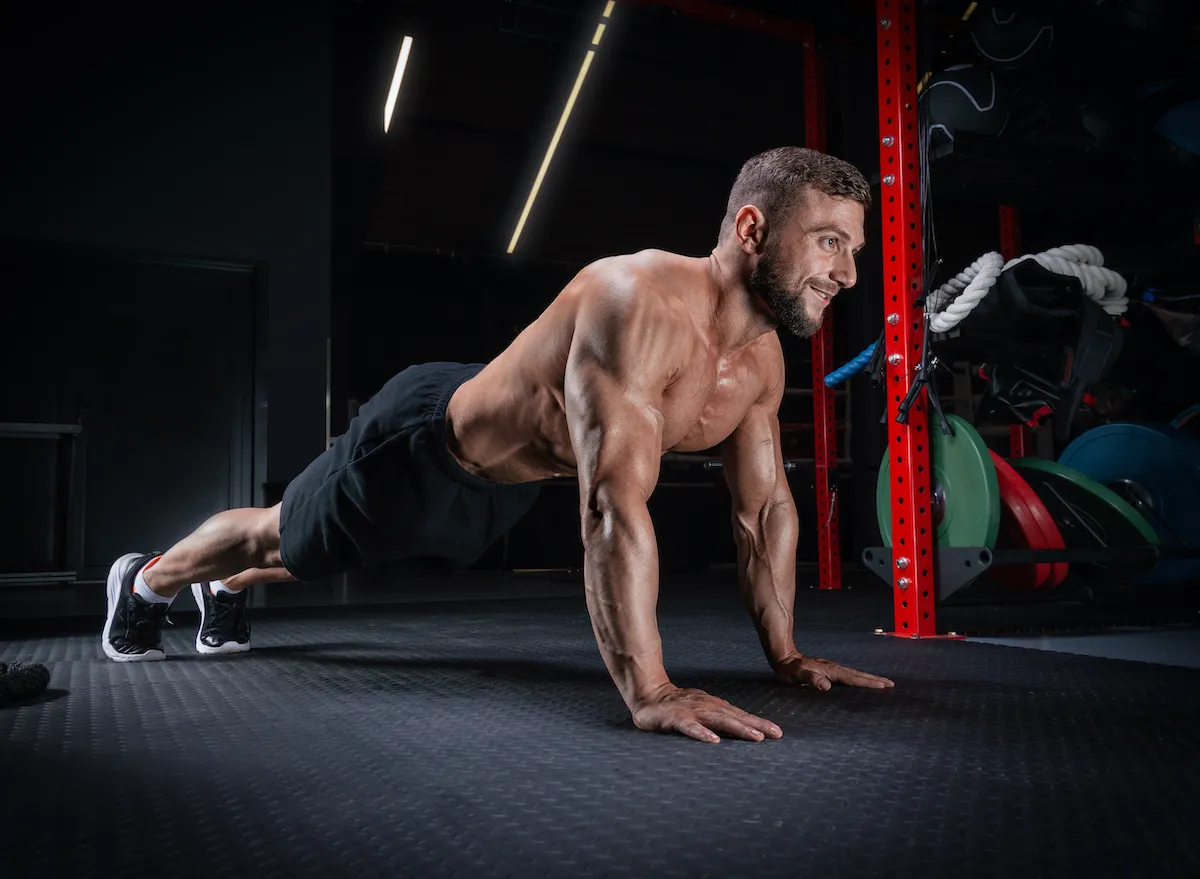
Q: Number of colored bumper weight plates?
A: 5